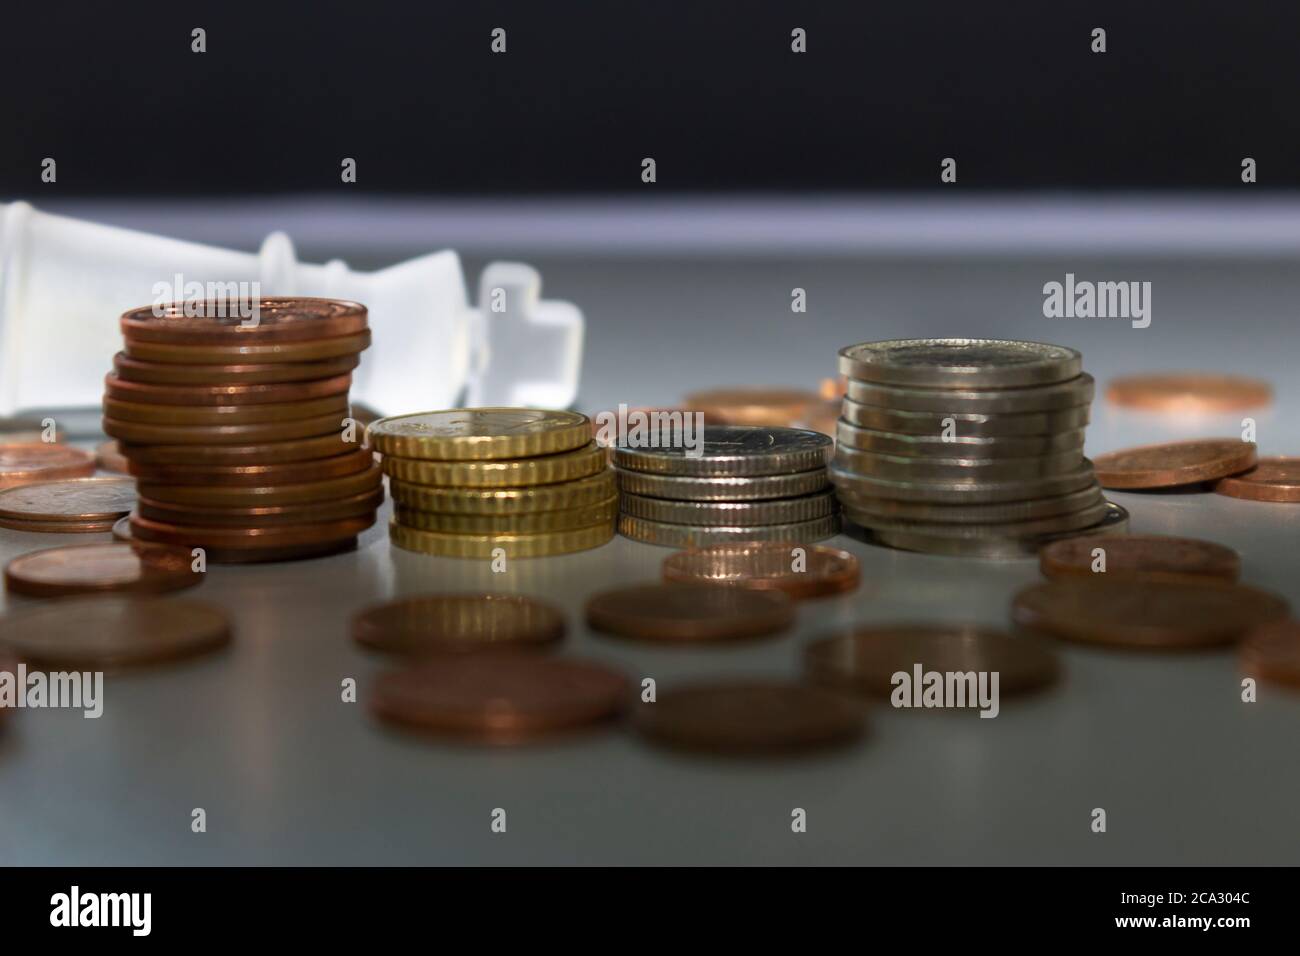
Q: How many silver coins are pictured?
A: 13